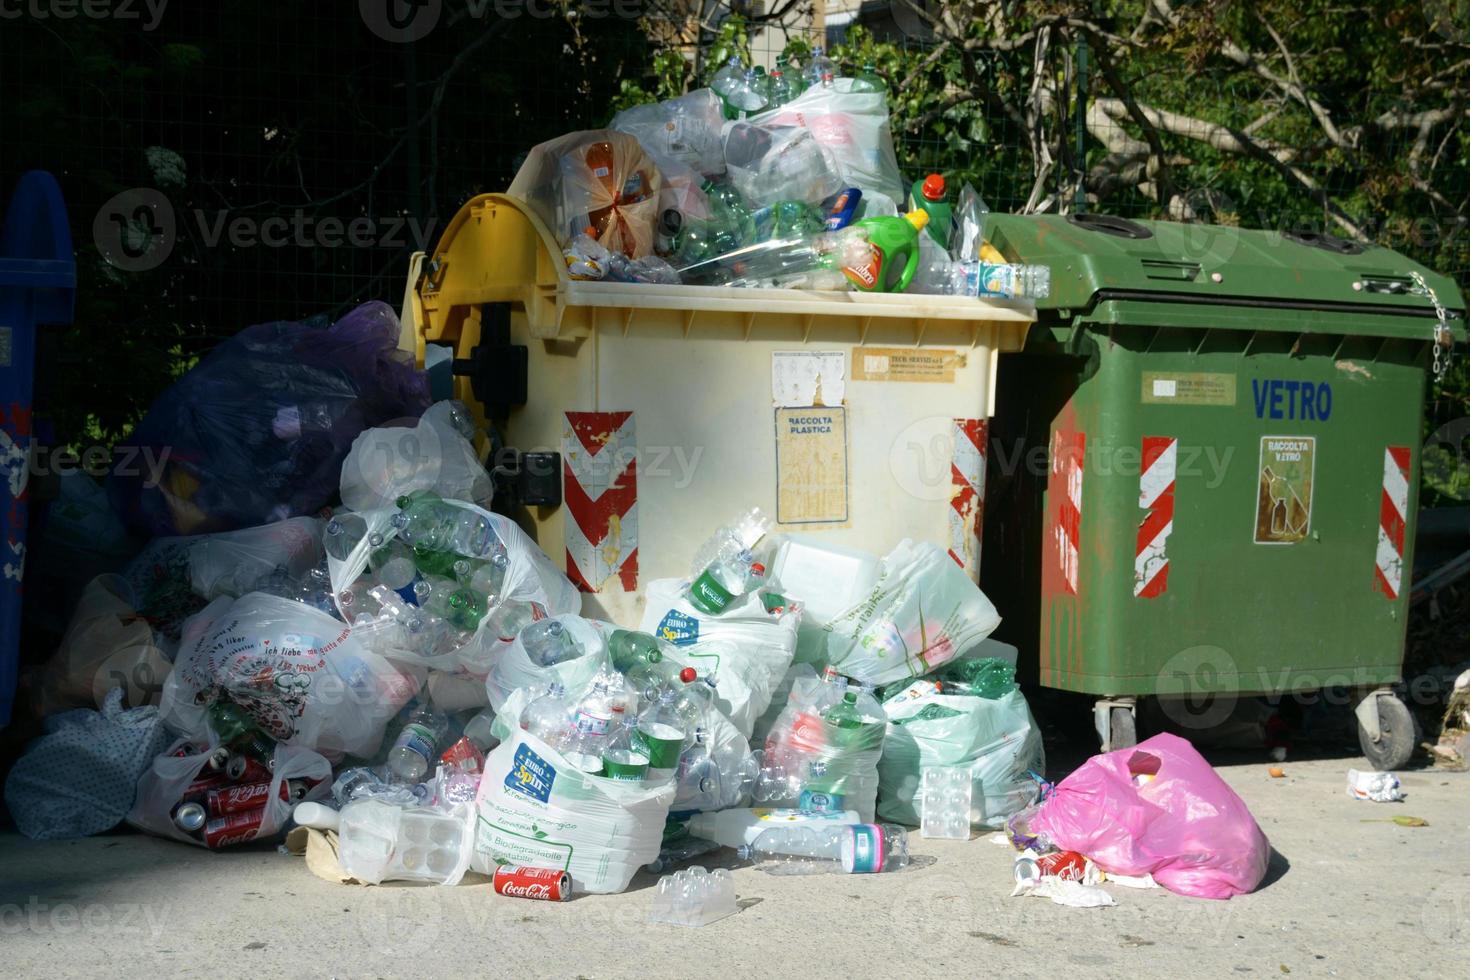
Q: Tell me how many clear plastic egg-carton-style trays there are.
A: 3